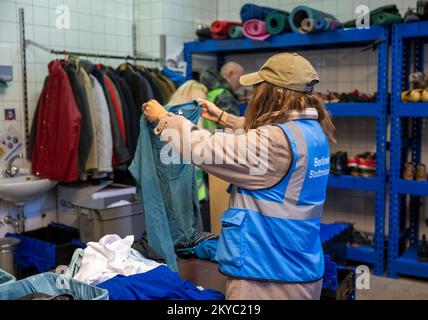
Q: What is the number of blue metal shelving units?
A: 2